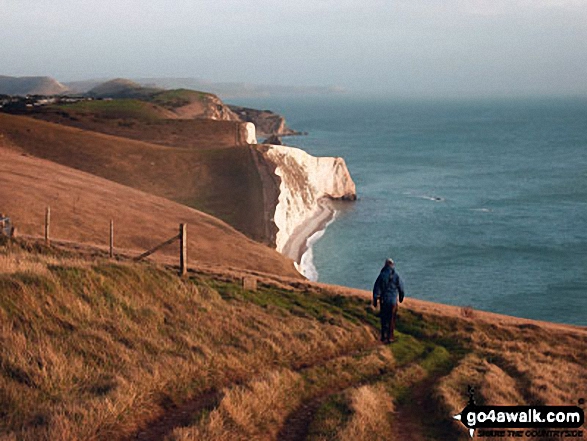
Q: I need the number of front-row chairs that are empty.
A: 0